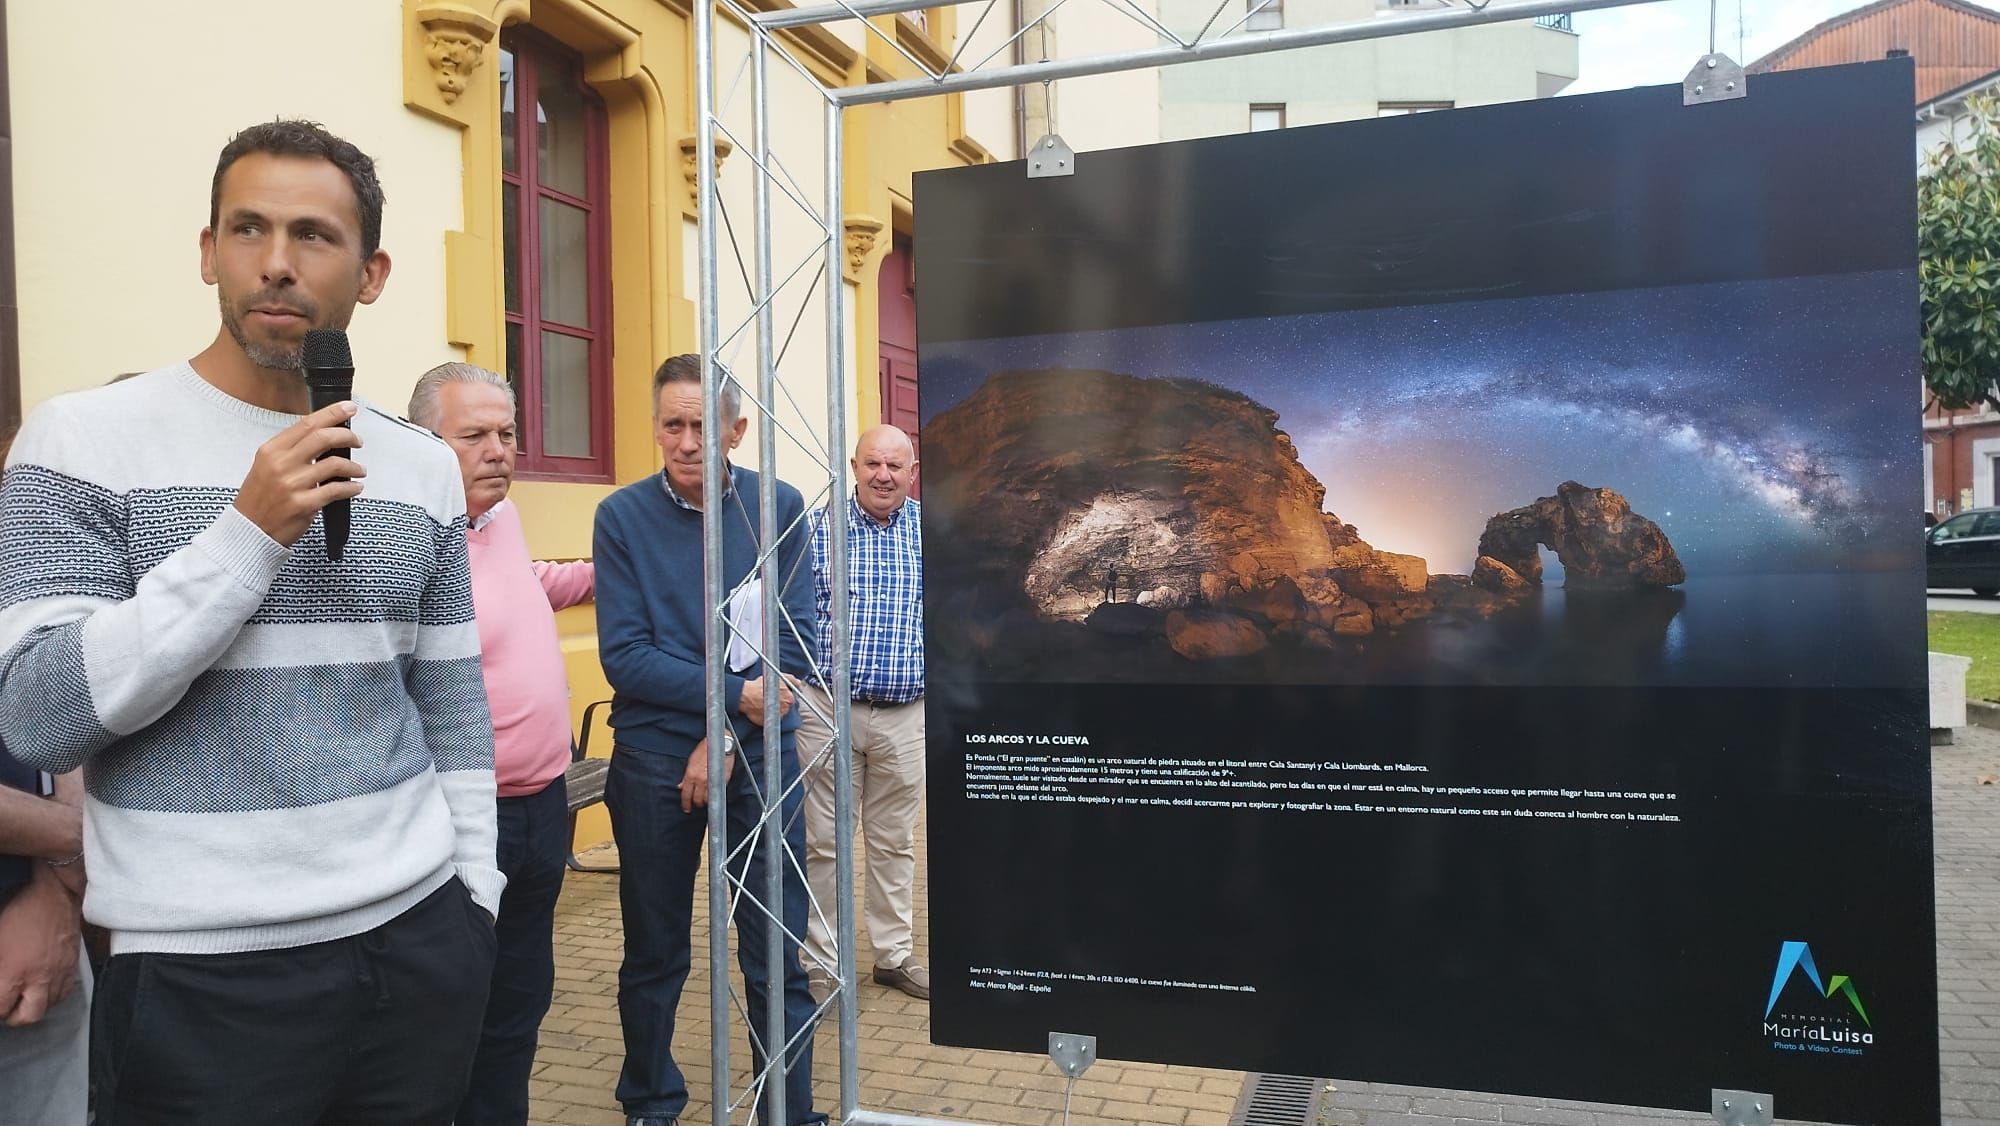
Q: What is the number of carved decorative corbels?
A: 3